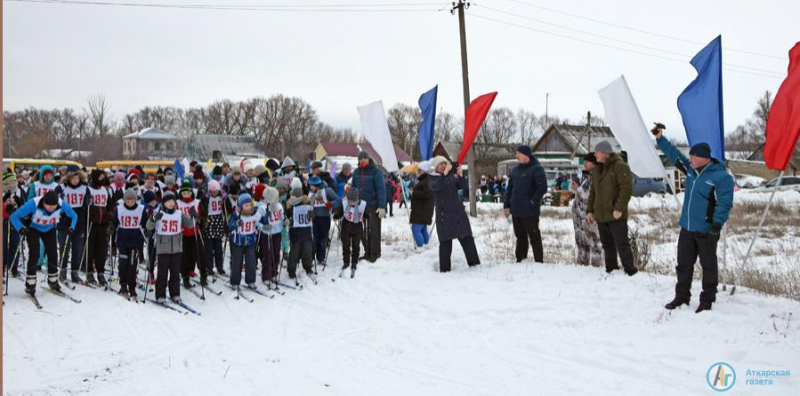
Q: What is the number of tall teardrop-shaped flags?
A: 6